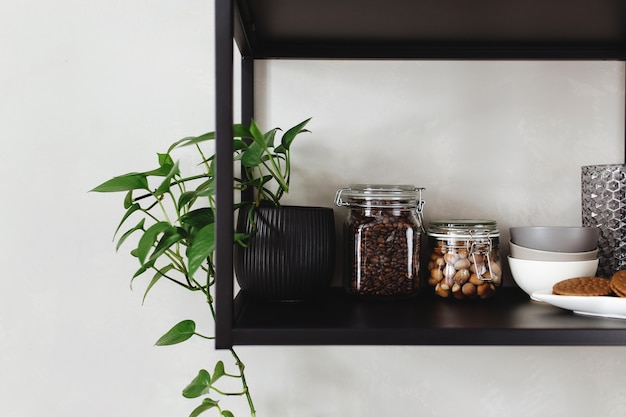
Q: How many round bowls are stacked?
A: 3